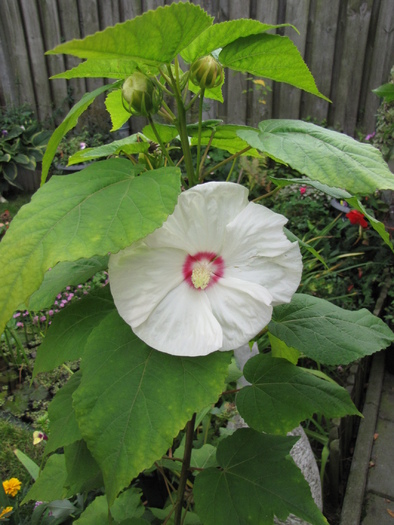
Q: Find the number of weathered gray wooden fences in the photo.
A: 1